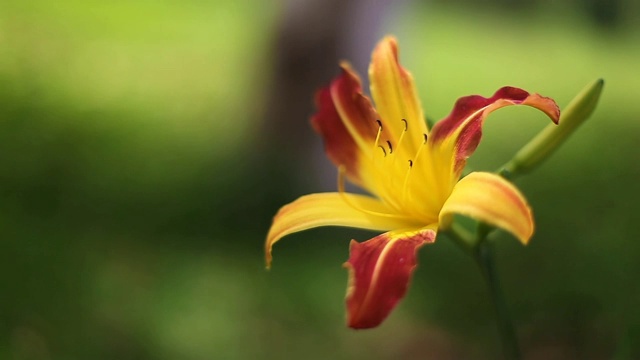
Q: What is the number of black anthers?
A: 6